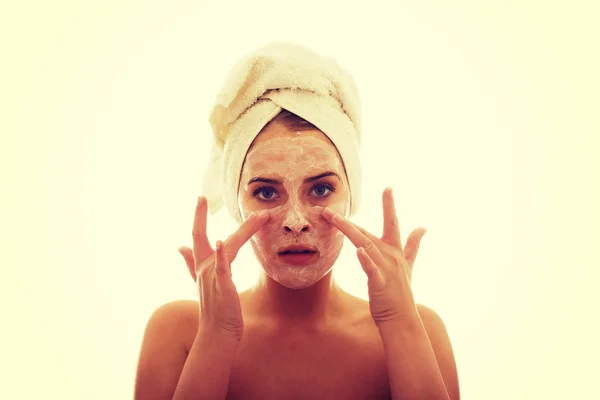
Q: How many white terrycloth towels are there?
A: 1